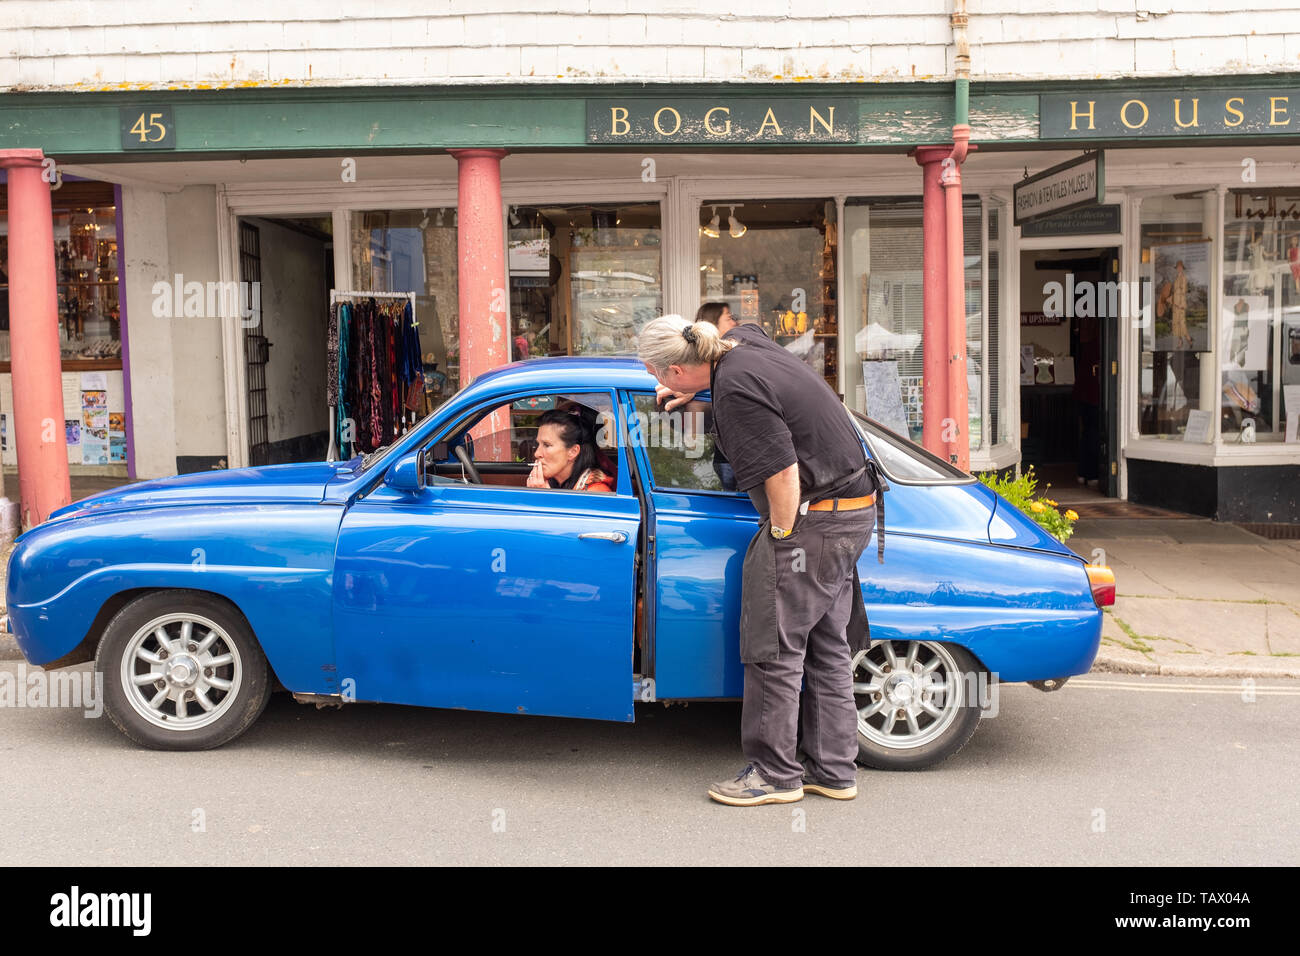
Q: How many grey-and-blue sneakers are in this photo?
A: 2